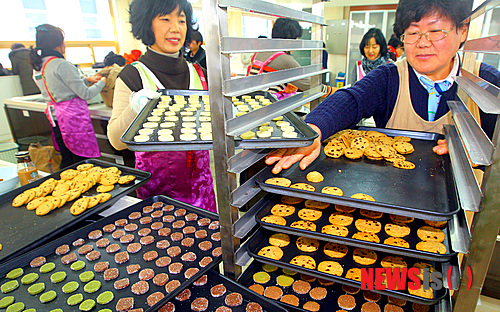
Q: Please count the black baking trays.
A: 8